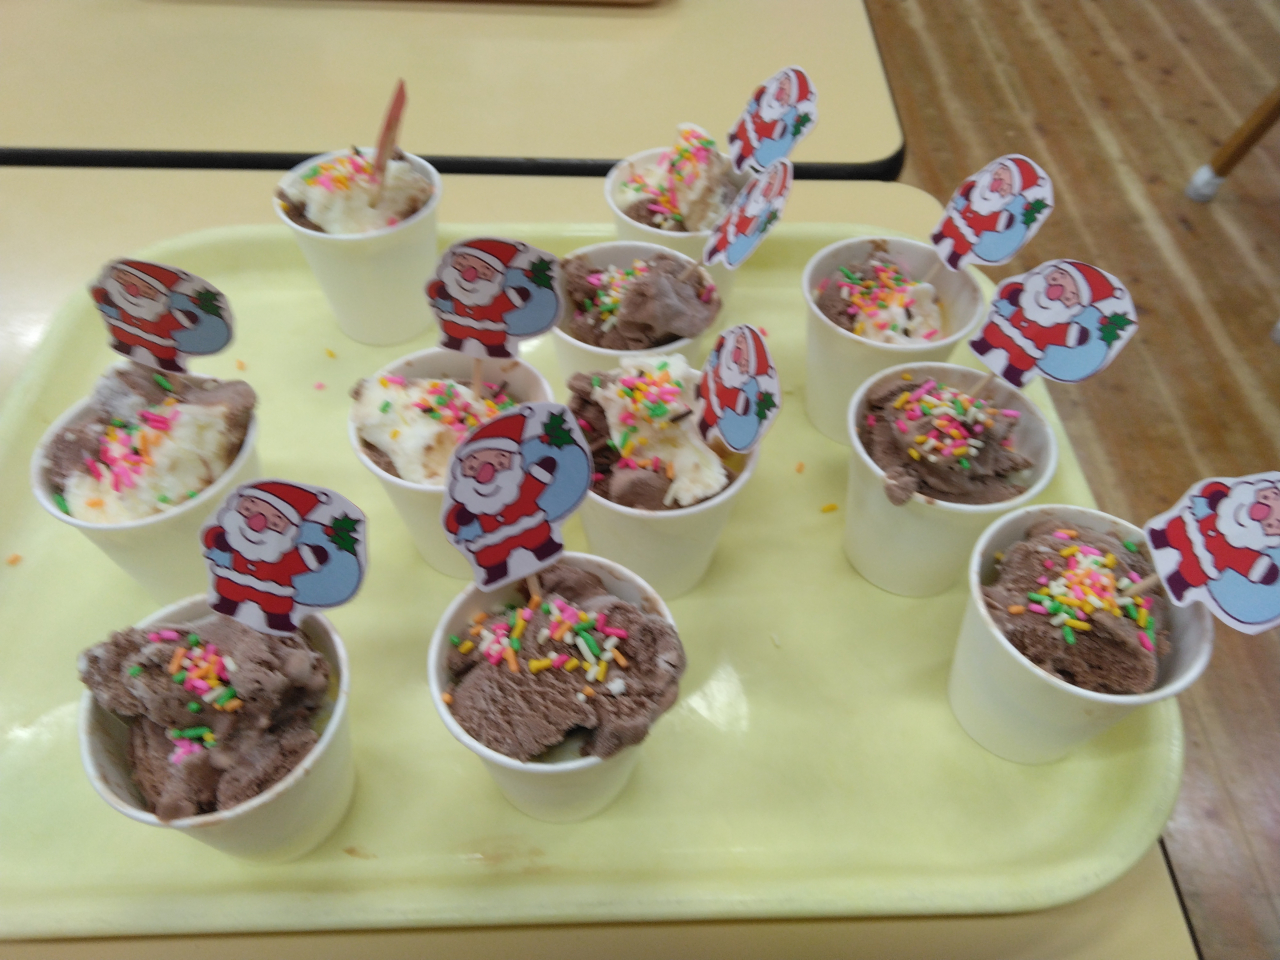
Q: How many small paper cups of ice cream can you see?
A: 11